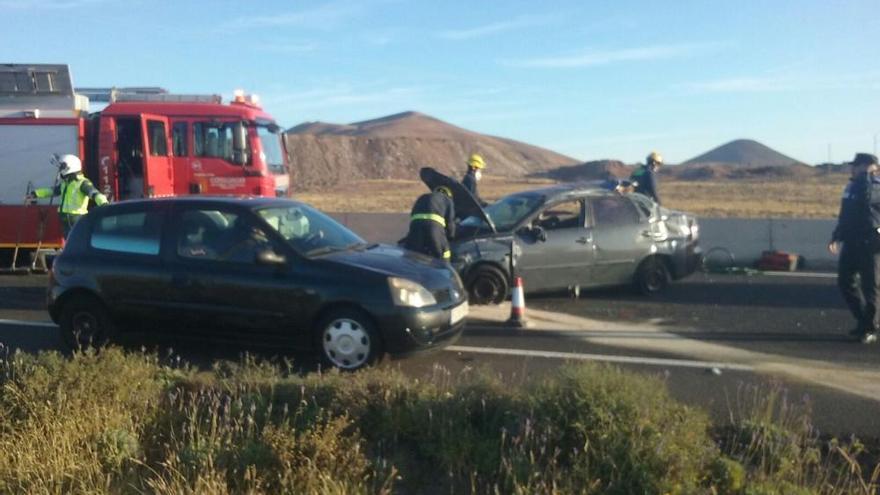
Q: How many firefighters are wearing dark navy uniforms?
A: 3